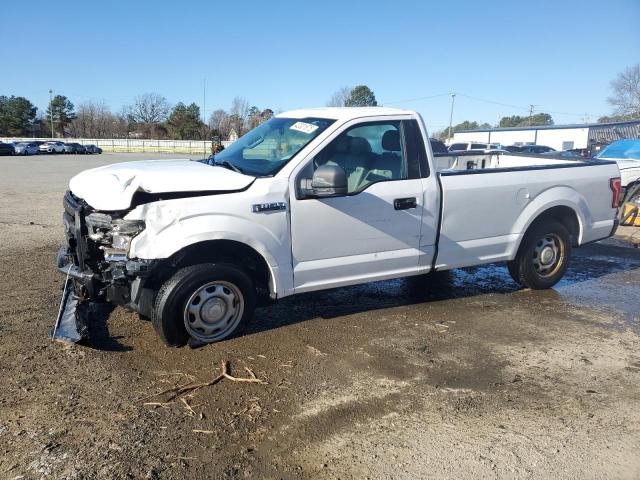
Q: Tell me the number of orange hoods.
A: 0